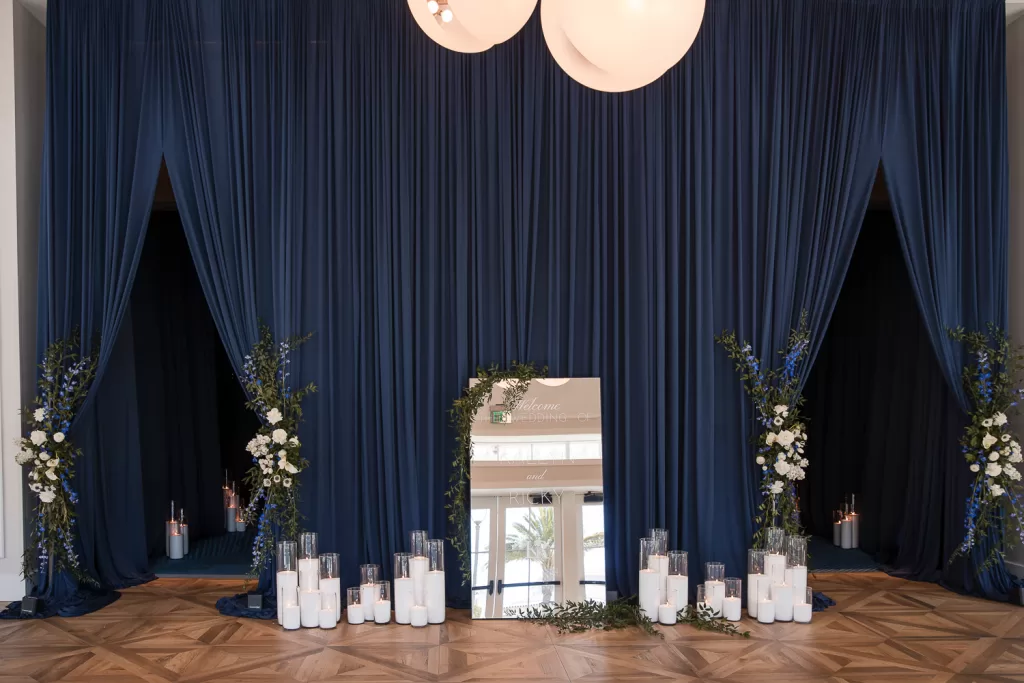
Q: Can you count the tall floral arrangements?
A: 4